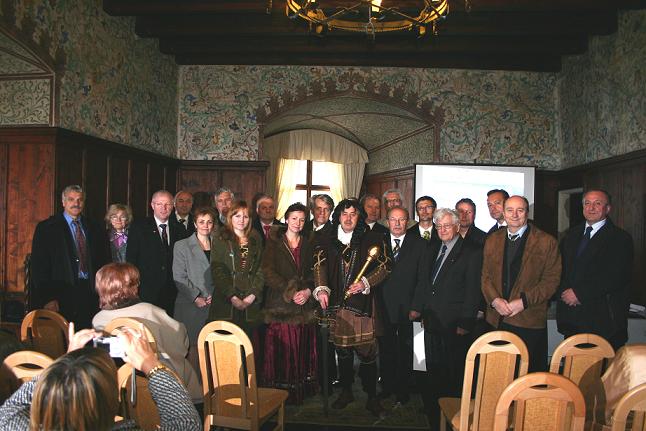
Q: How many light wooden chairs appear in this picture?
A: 9